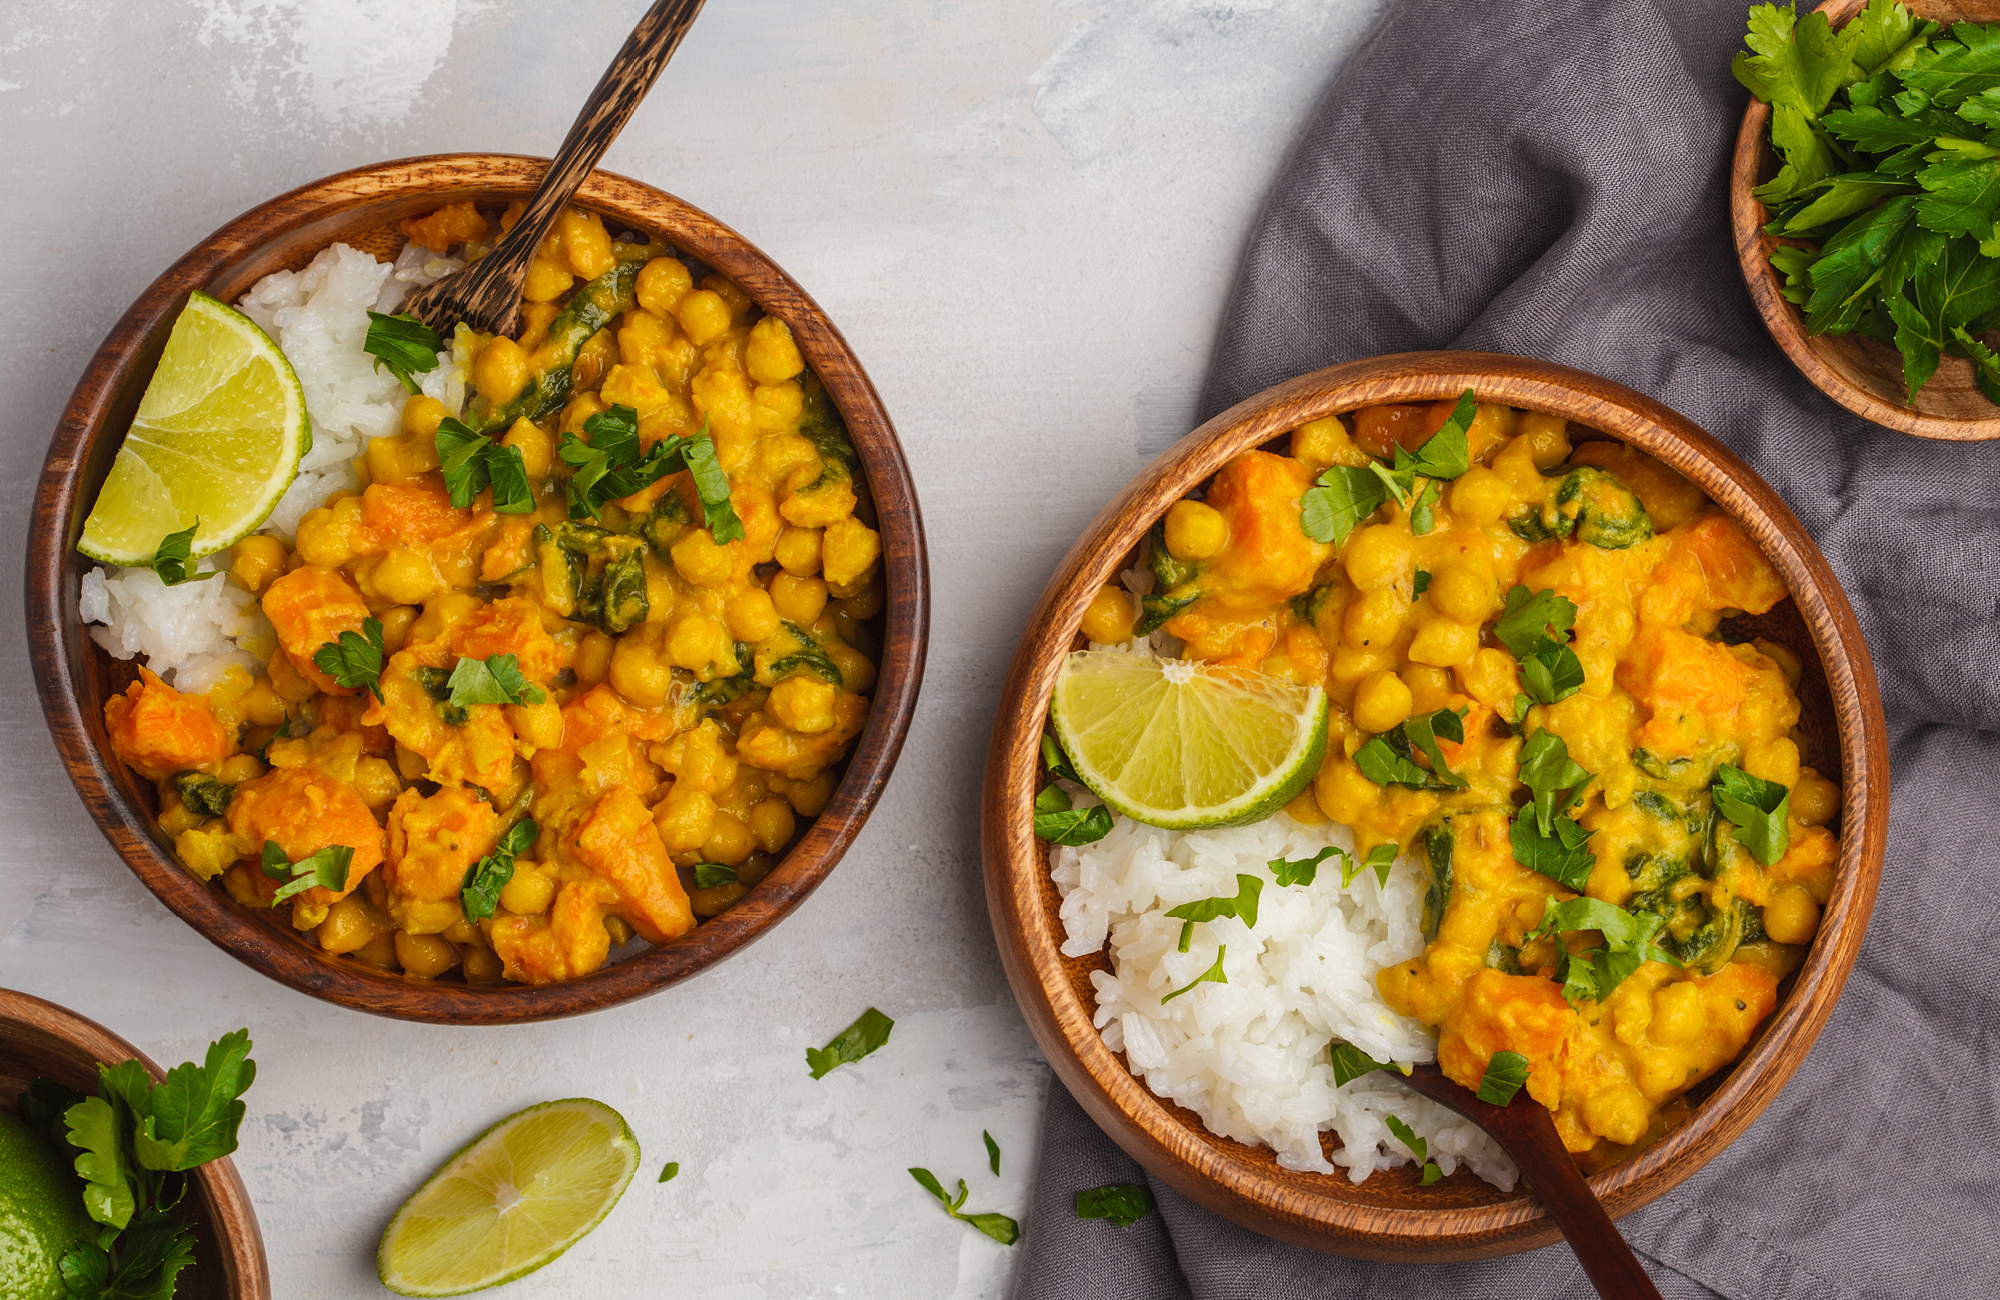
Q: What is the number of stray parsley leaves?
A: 5